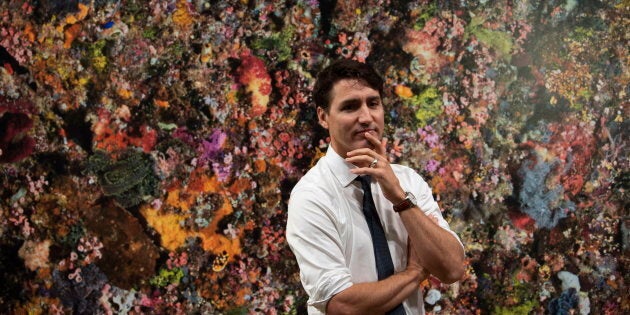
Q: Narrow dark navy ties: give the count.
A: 1